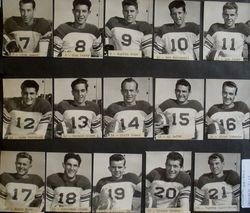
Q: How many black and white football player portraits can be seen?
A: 15